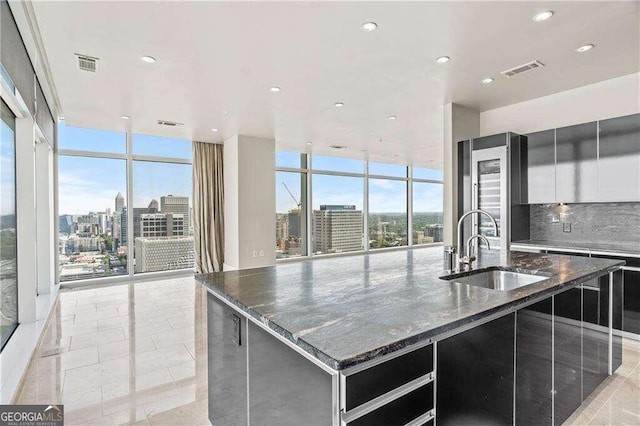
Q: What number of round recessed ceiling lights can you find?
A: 12